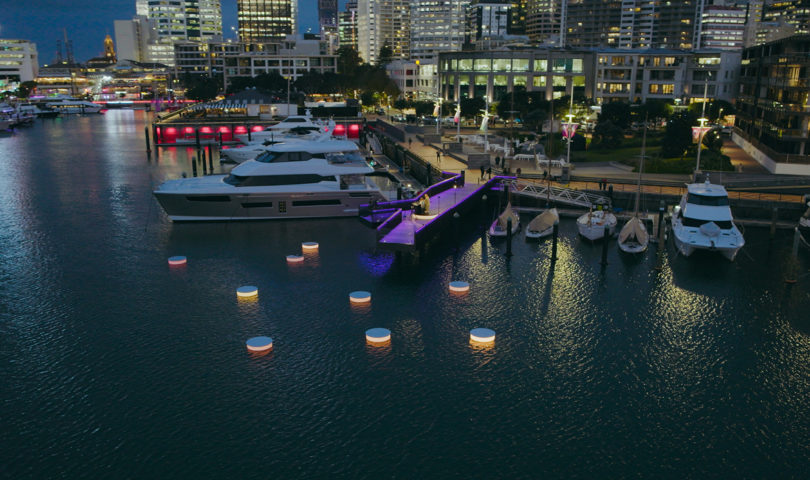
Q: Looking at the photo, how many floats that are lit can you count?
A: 9